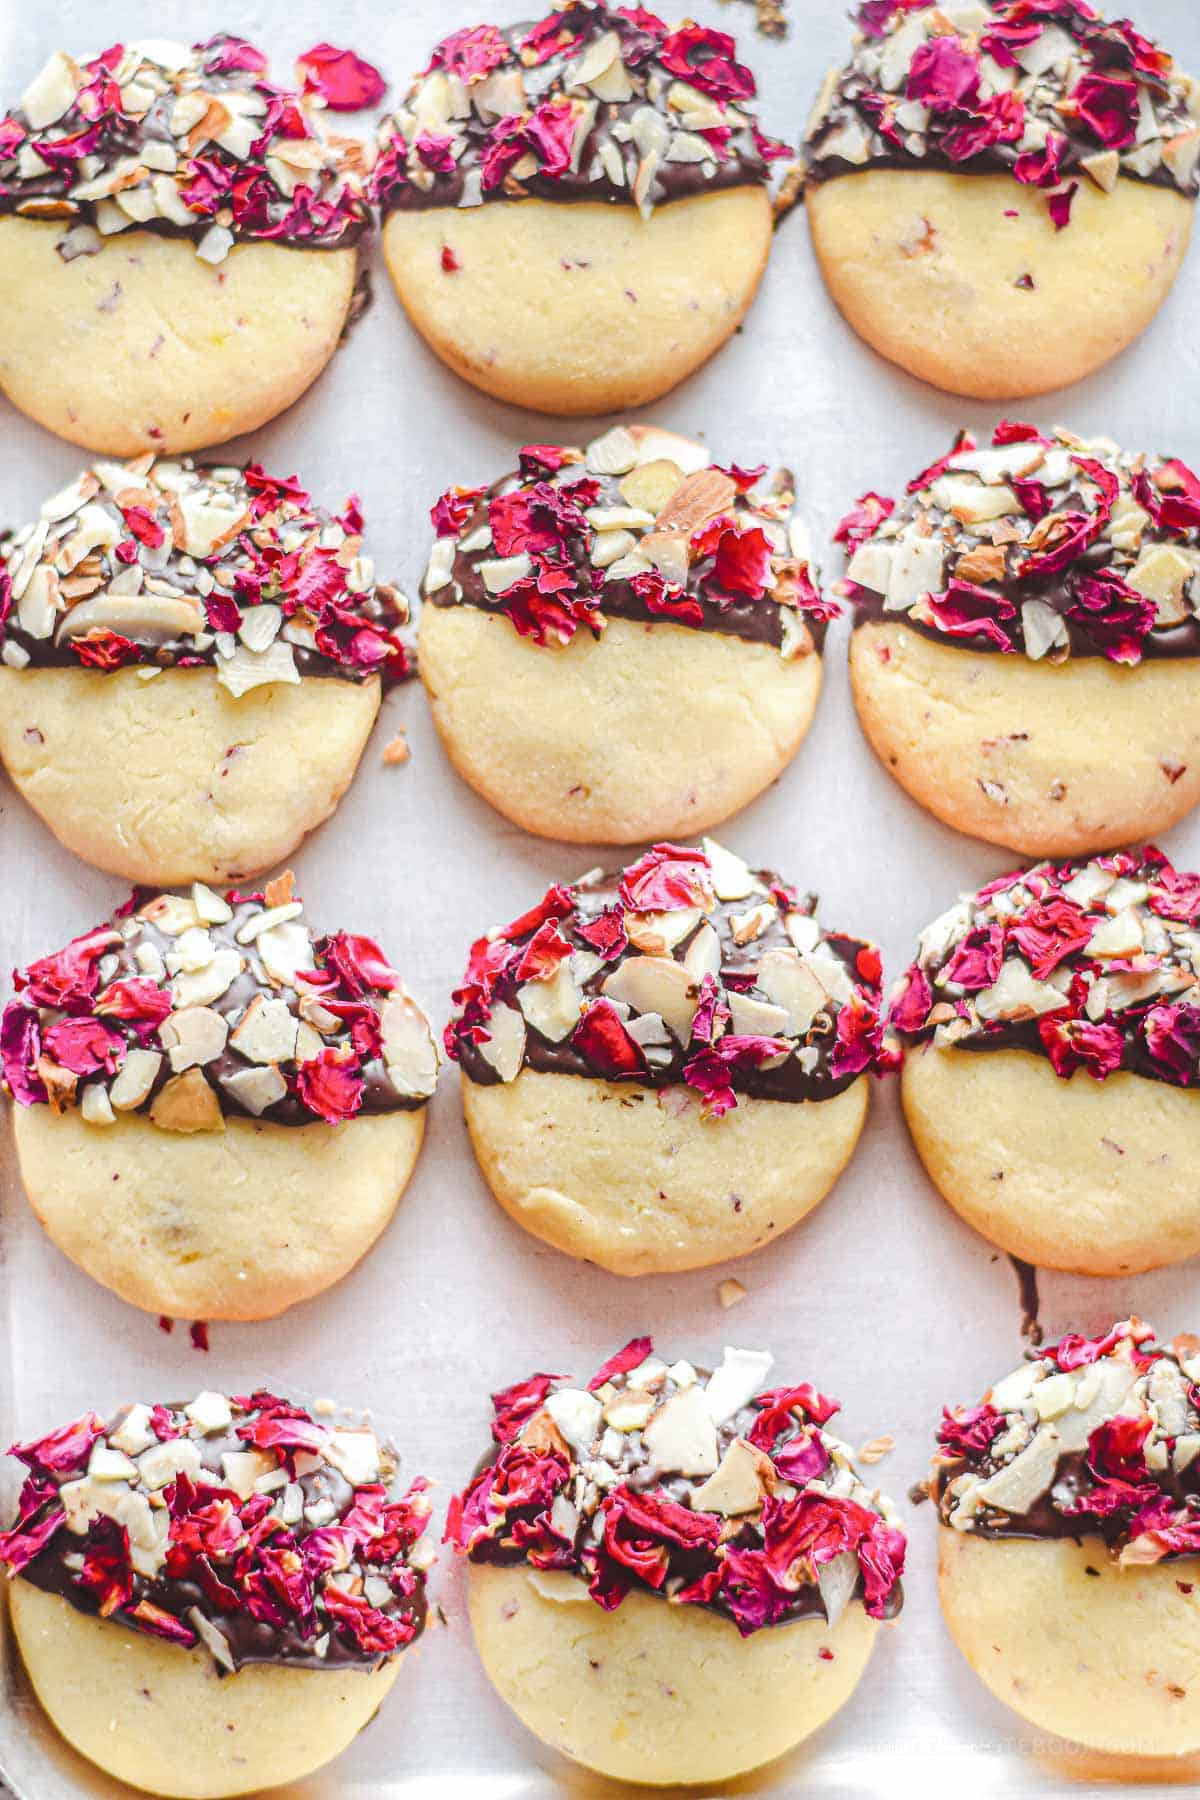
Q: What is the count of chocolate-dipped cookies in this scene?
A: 12